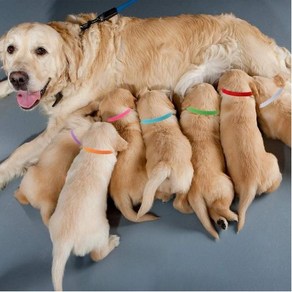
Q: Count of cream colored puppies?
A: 1